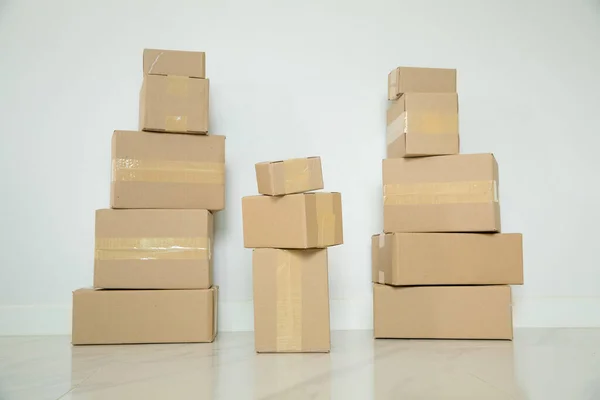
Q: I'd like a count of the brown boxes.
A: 13